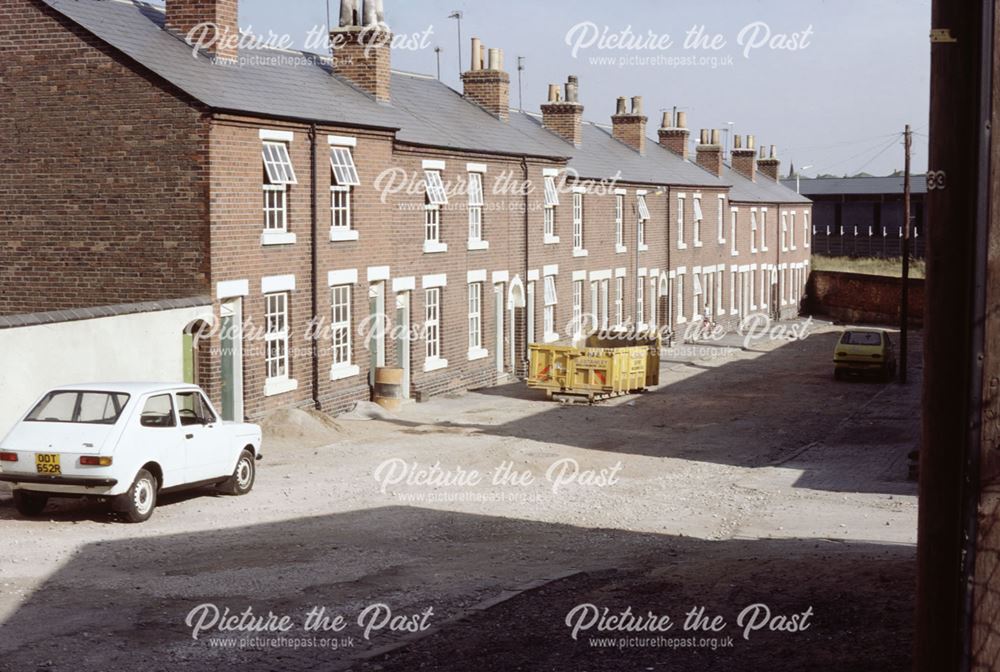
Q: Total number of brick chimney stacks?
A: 9